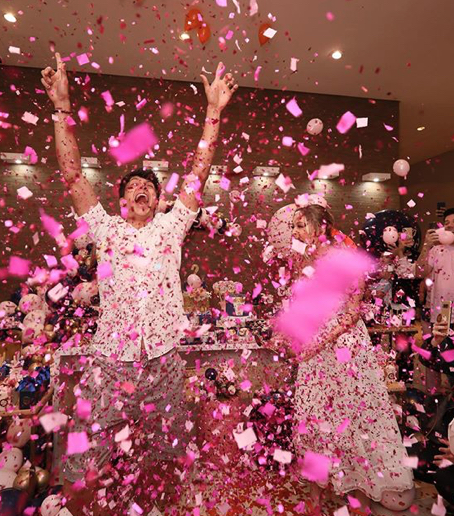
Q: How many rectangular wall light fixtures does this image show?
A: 7